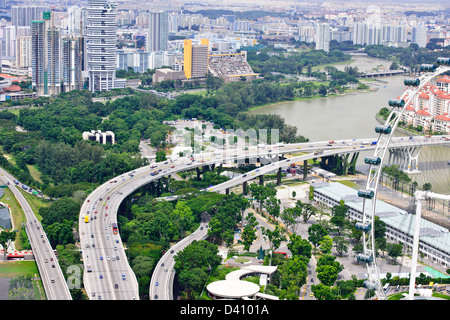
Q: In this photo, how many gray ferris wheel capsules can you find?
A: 10